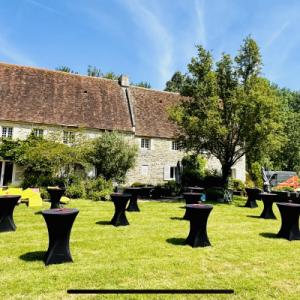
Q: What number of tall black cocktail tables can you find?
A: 11